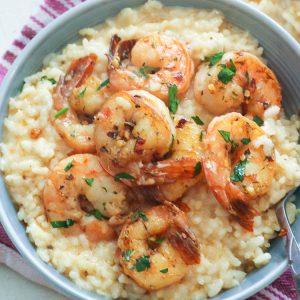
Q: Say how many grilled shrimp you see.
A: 8